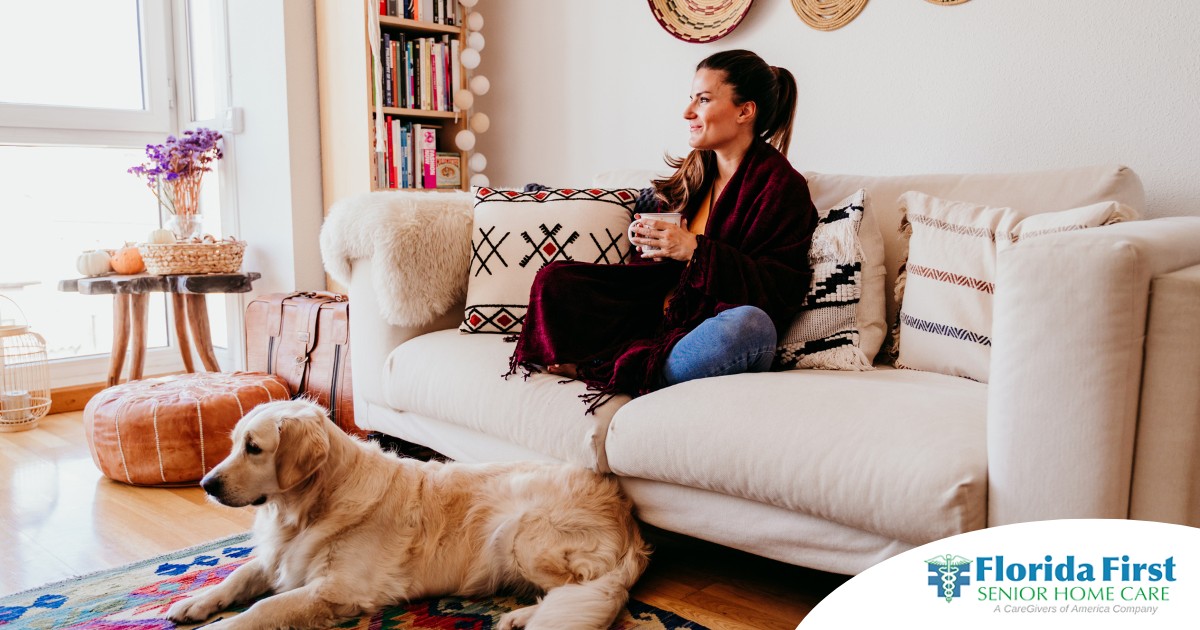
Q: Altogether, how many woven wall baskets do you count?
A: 3